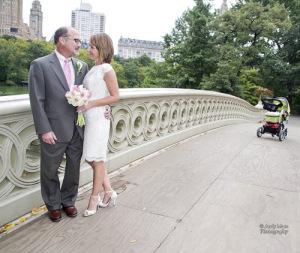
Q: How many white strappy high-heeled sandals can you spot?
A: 2